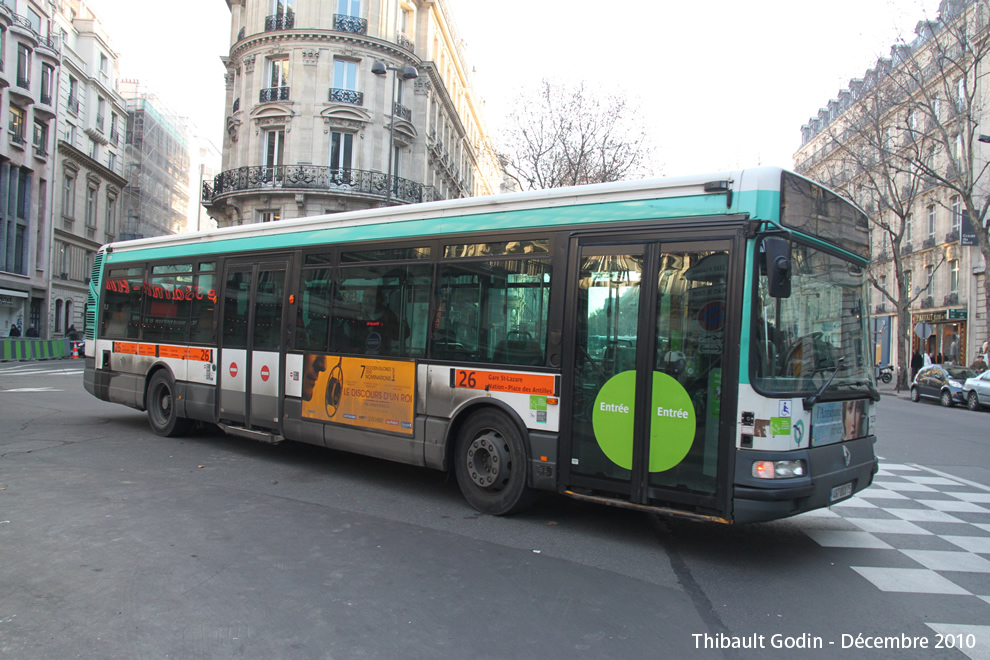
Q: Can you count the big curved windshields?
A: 1